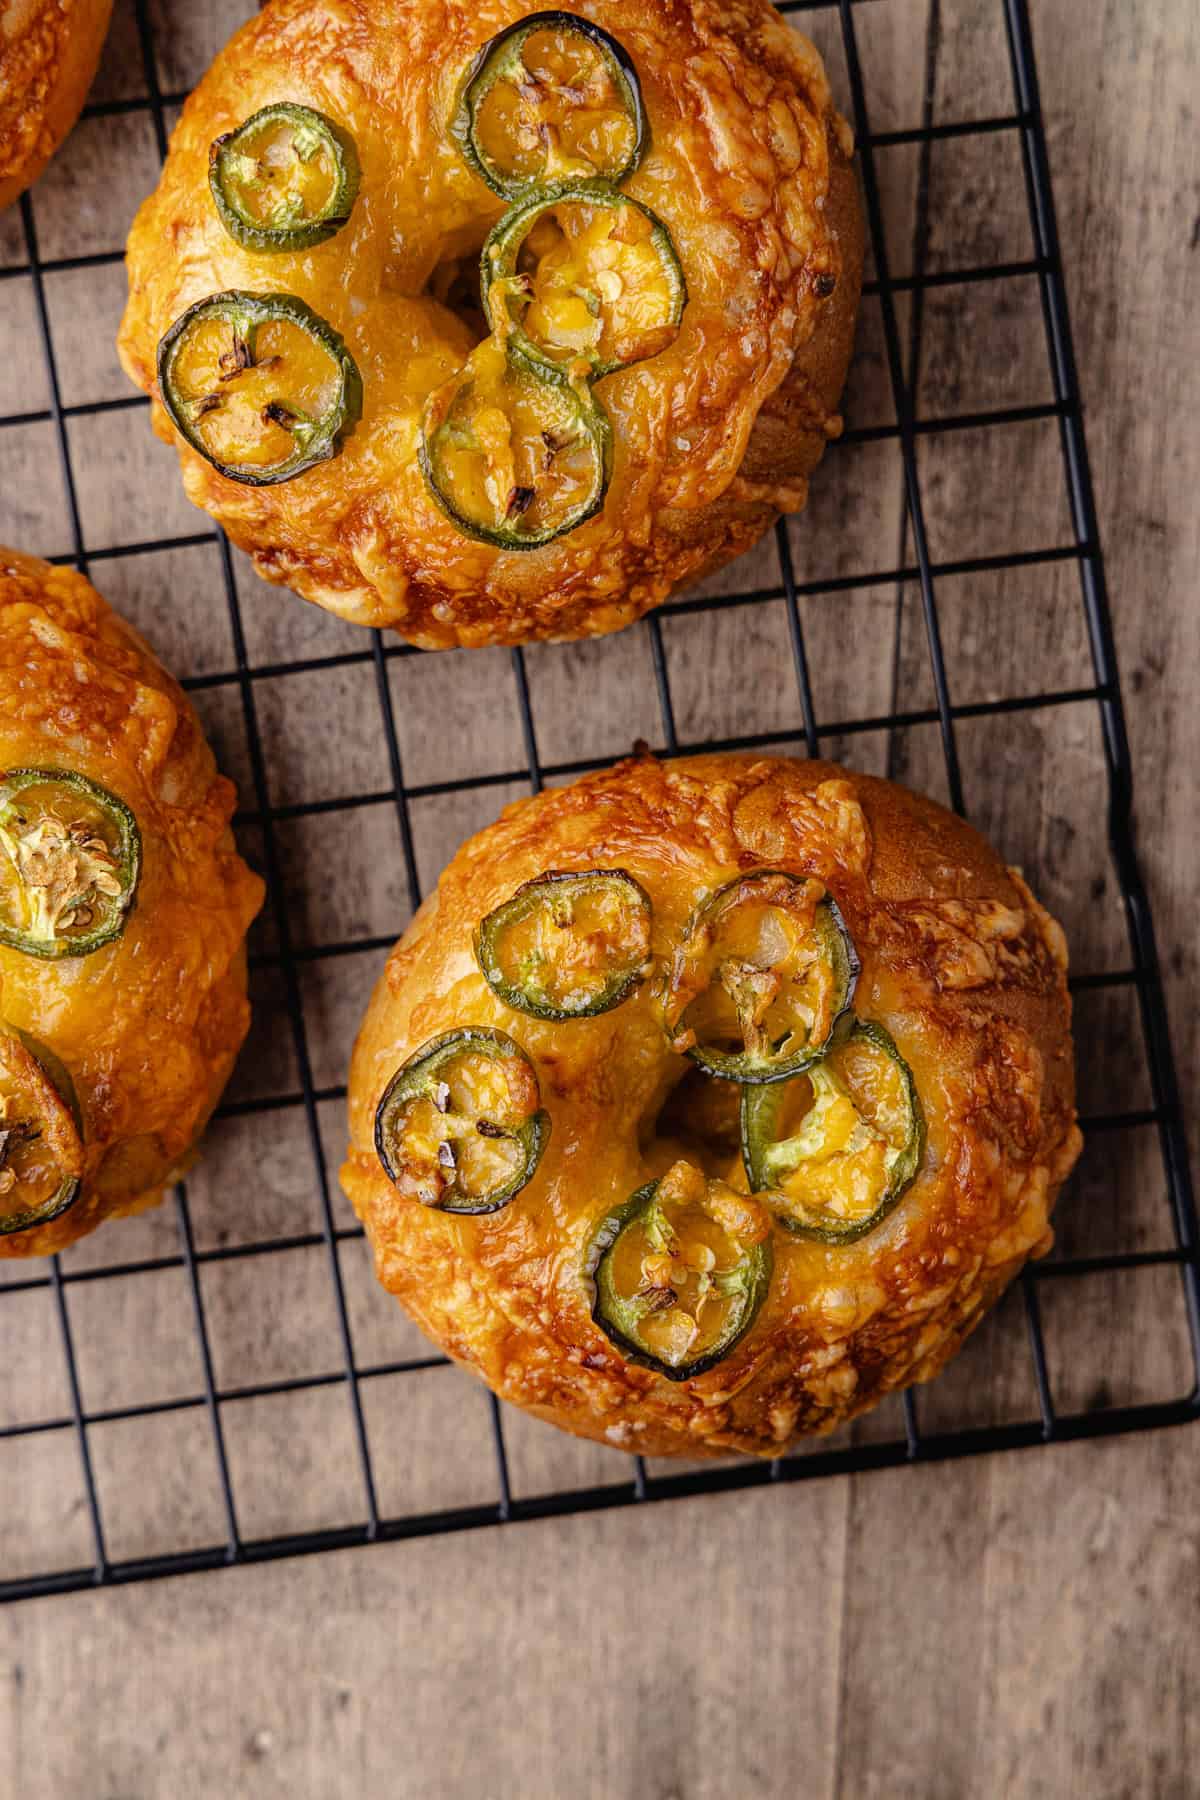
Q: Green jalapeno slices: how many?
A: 12